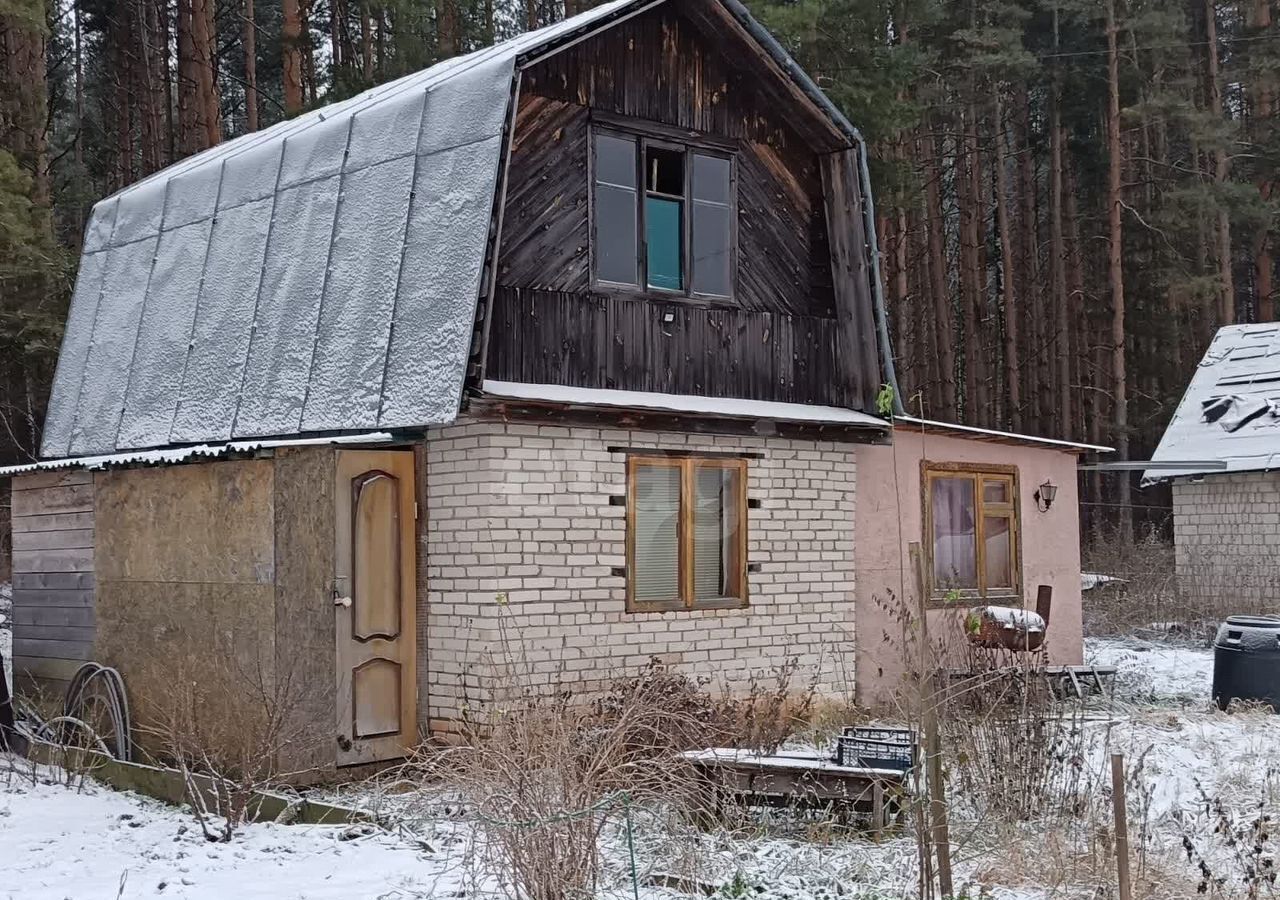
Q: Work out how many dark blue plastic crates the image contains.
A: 1